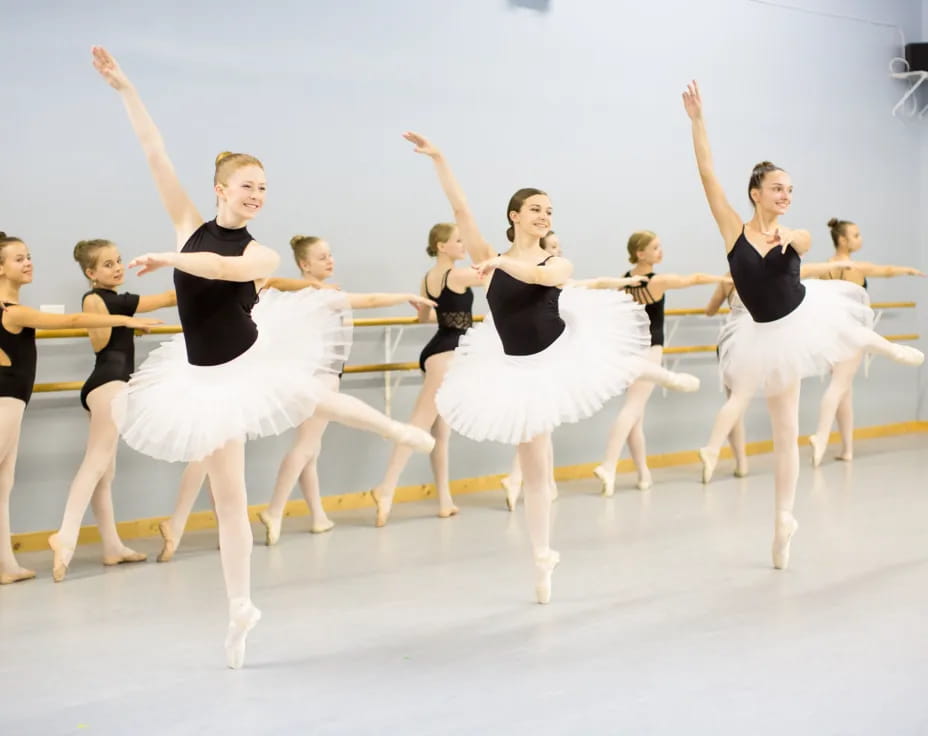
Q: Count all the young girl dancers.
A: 12